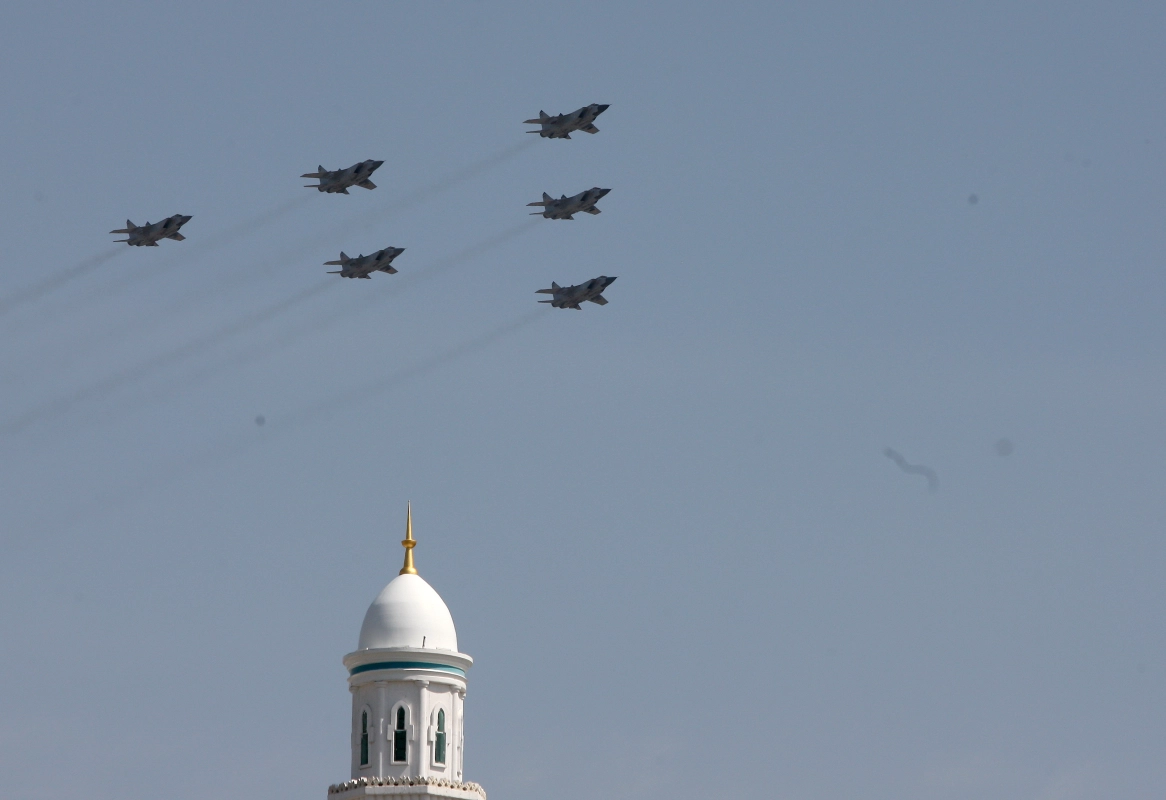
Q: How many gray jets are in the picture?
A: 6